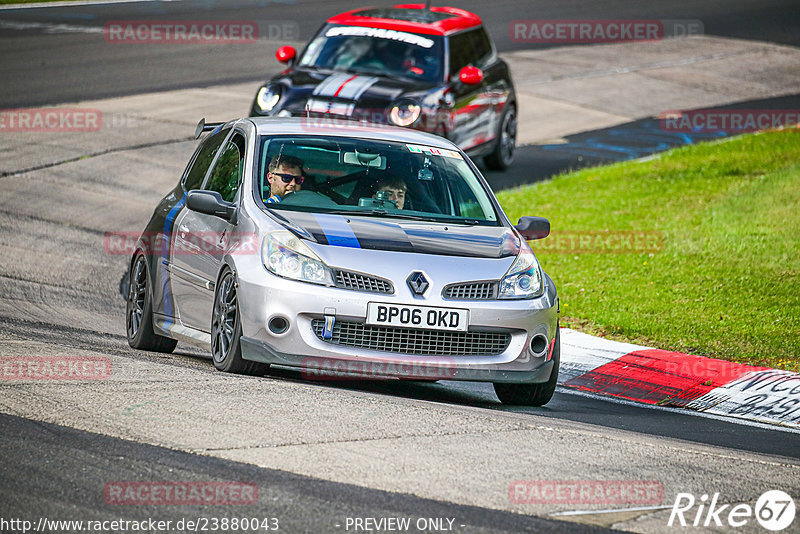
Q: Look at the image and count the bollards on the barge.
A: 0